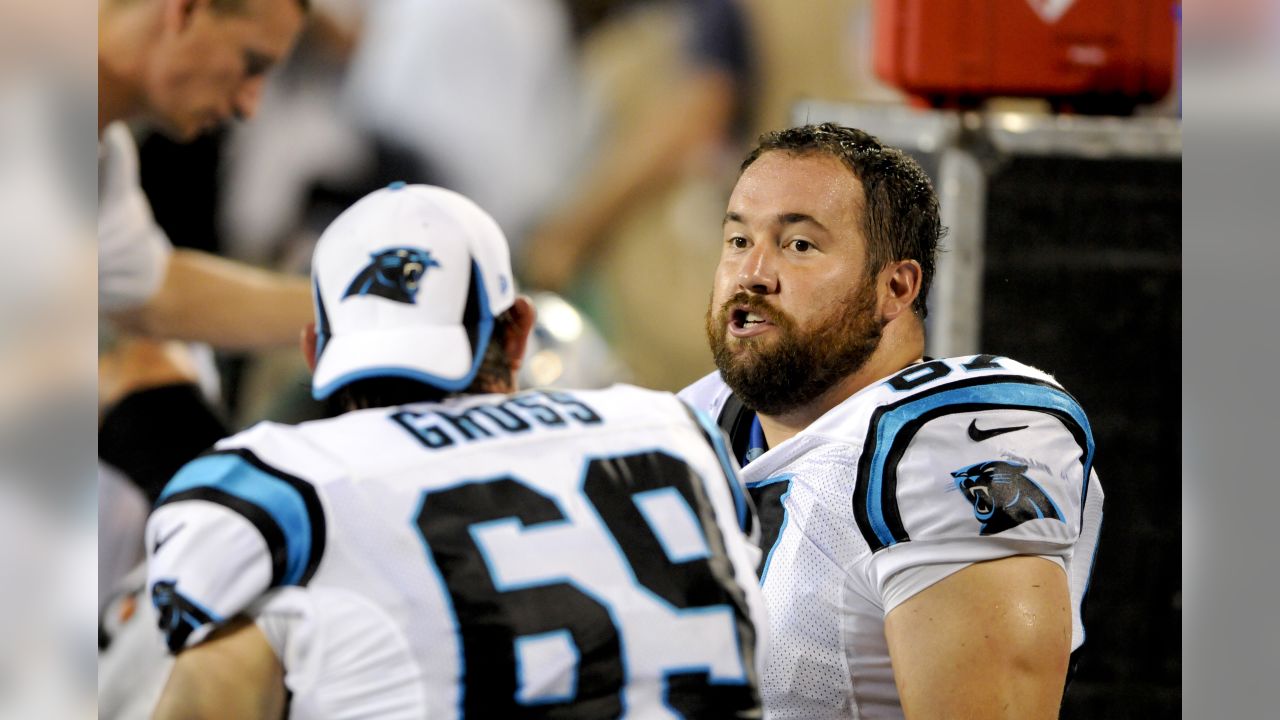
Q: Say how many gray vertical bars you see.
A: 1